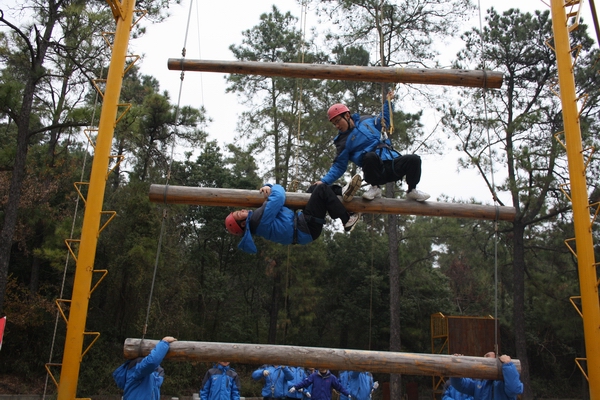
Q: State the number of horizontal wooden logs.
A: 3